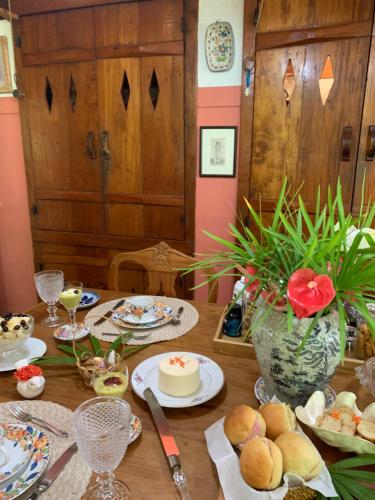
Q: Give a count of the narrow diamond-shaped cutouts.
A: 6